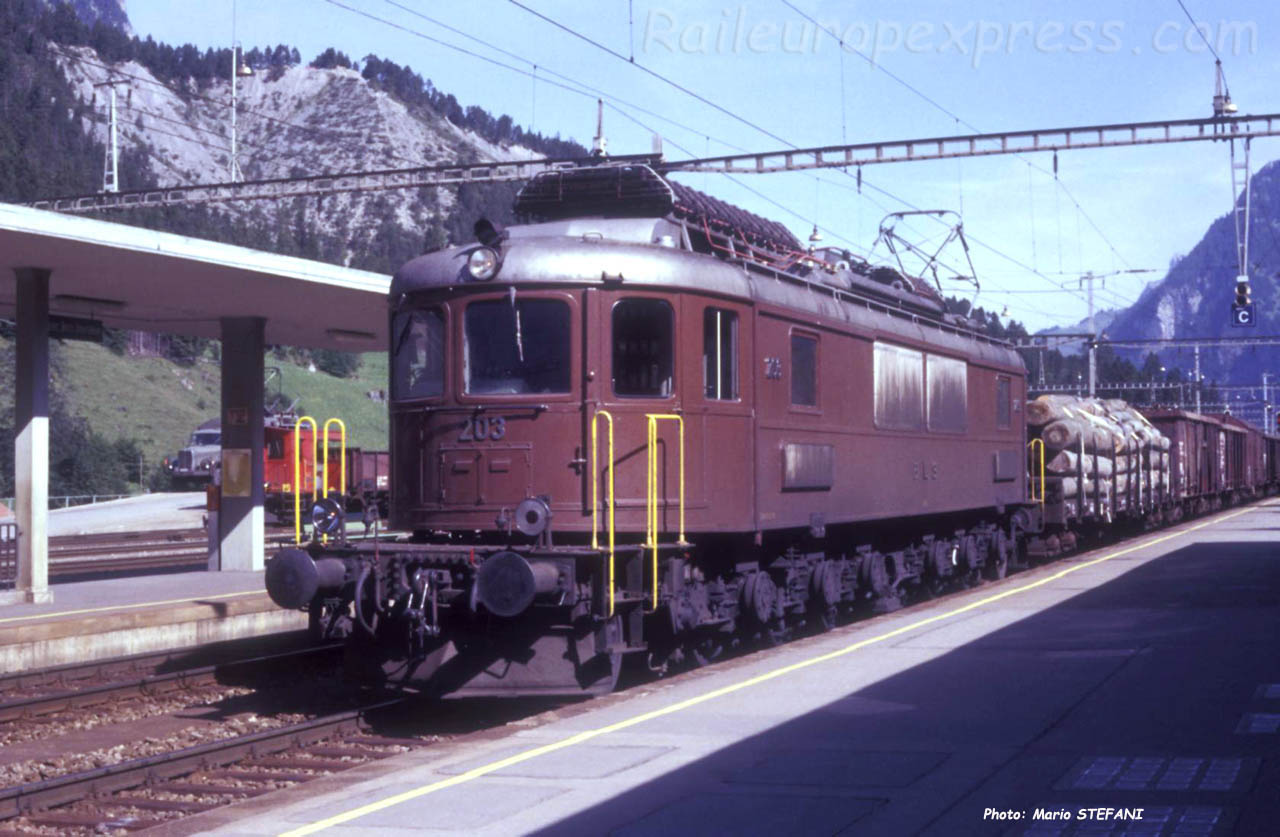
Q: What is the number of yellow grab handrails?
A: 5